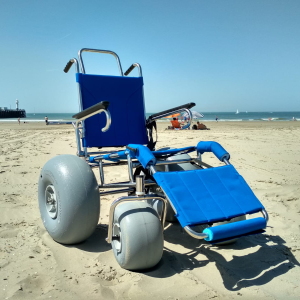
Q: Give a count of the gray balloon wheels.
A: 4